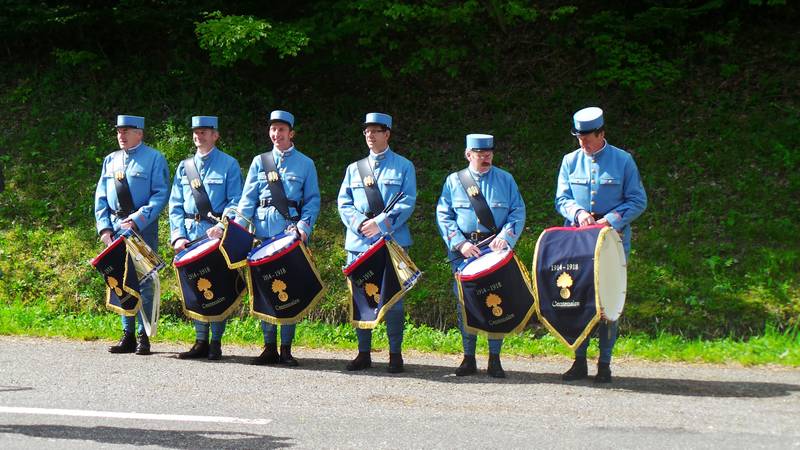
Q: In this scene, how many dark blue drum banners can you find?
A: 6